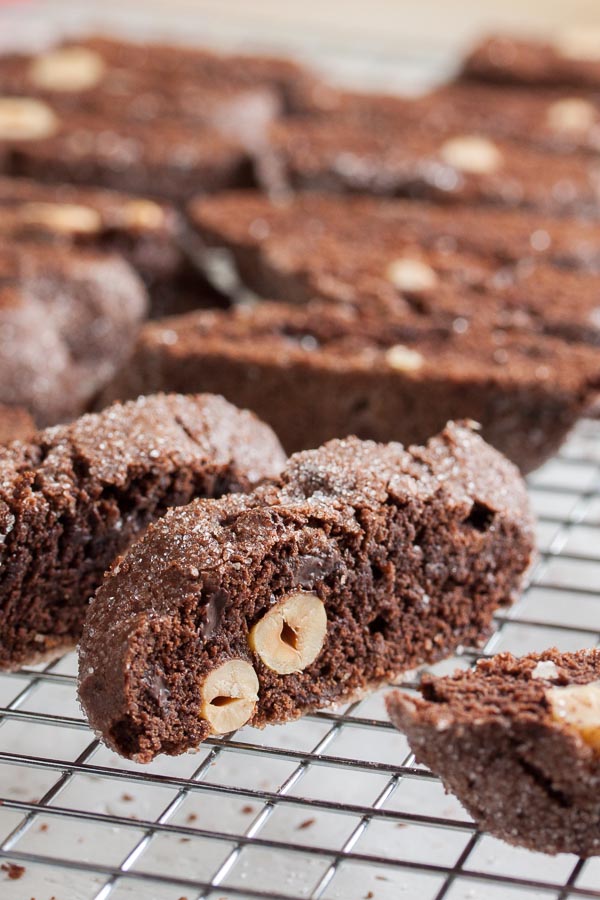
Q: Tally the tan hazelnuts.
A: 12